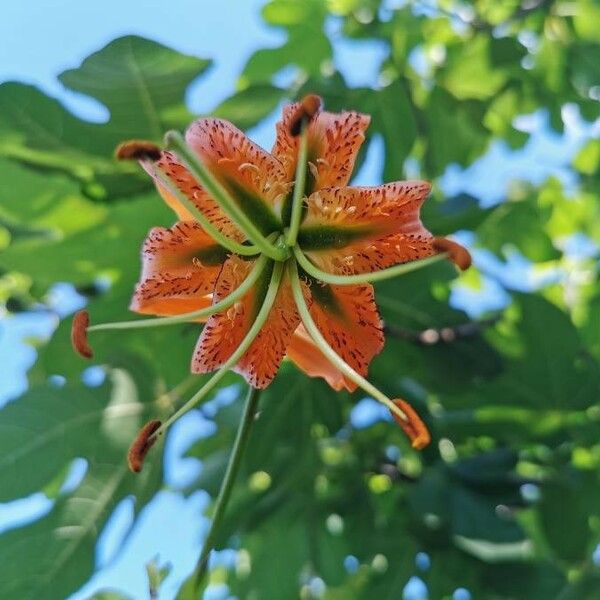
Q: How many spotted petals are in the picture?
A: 6